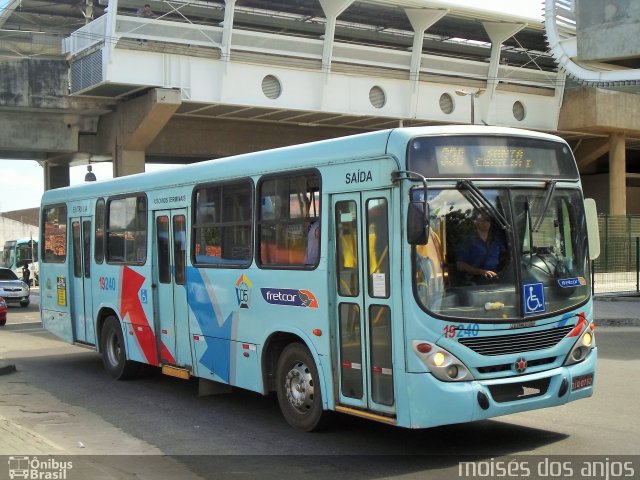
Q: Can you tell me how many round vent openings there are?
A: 4